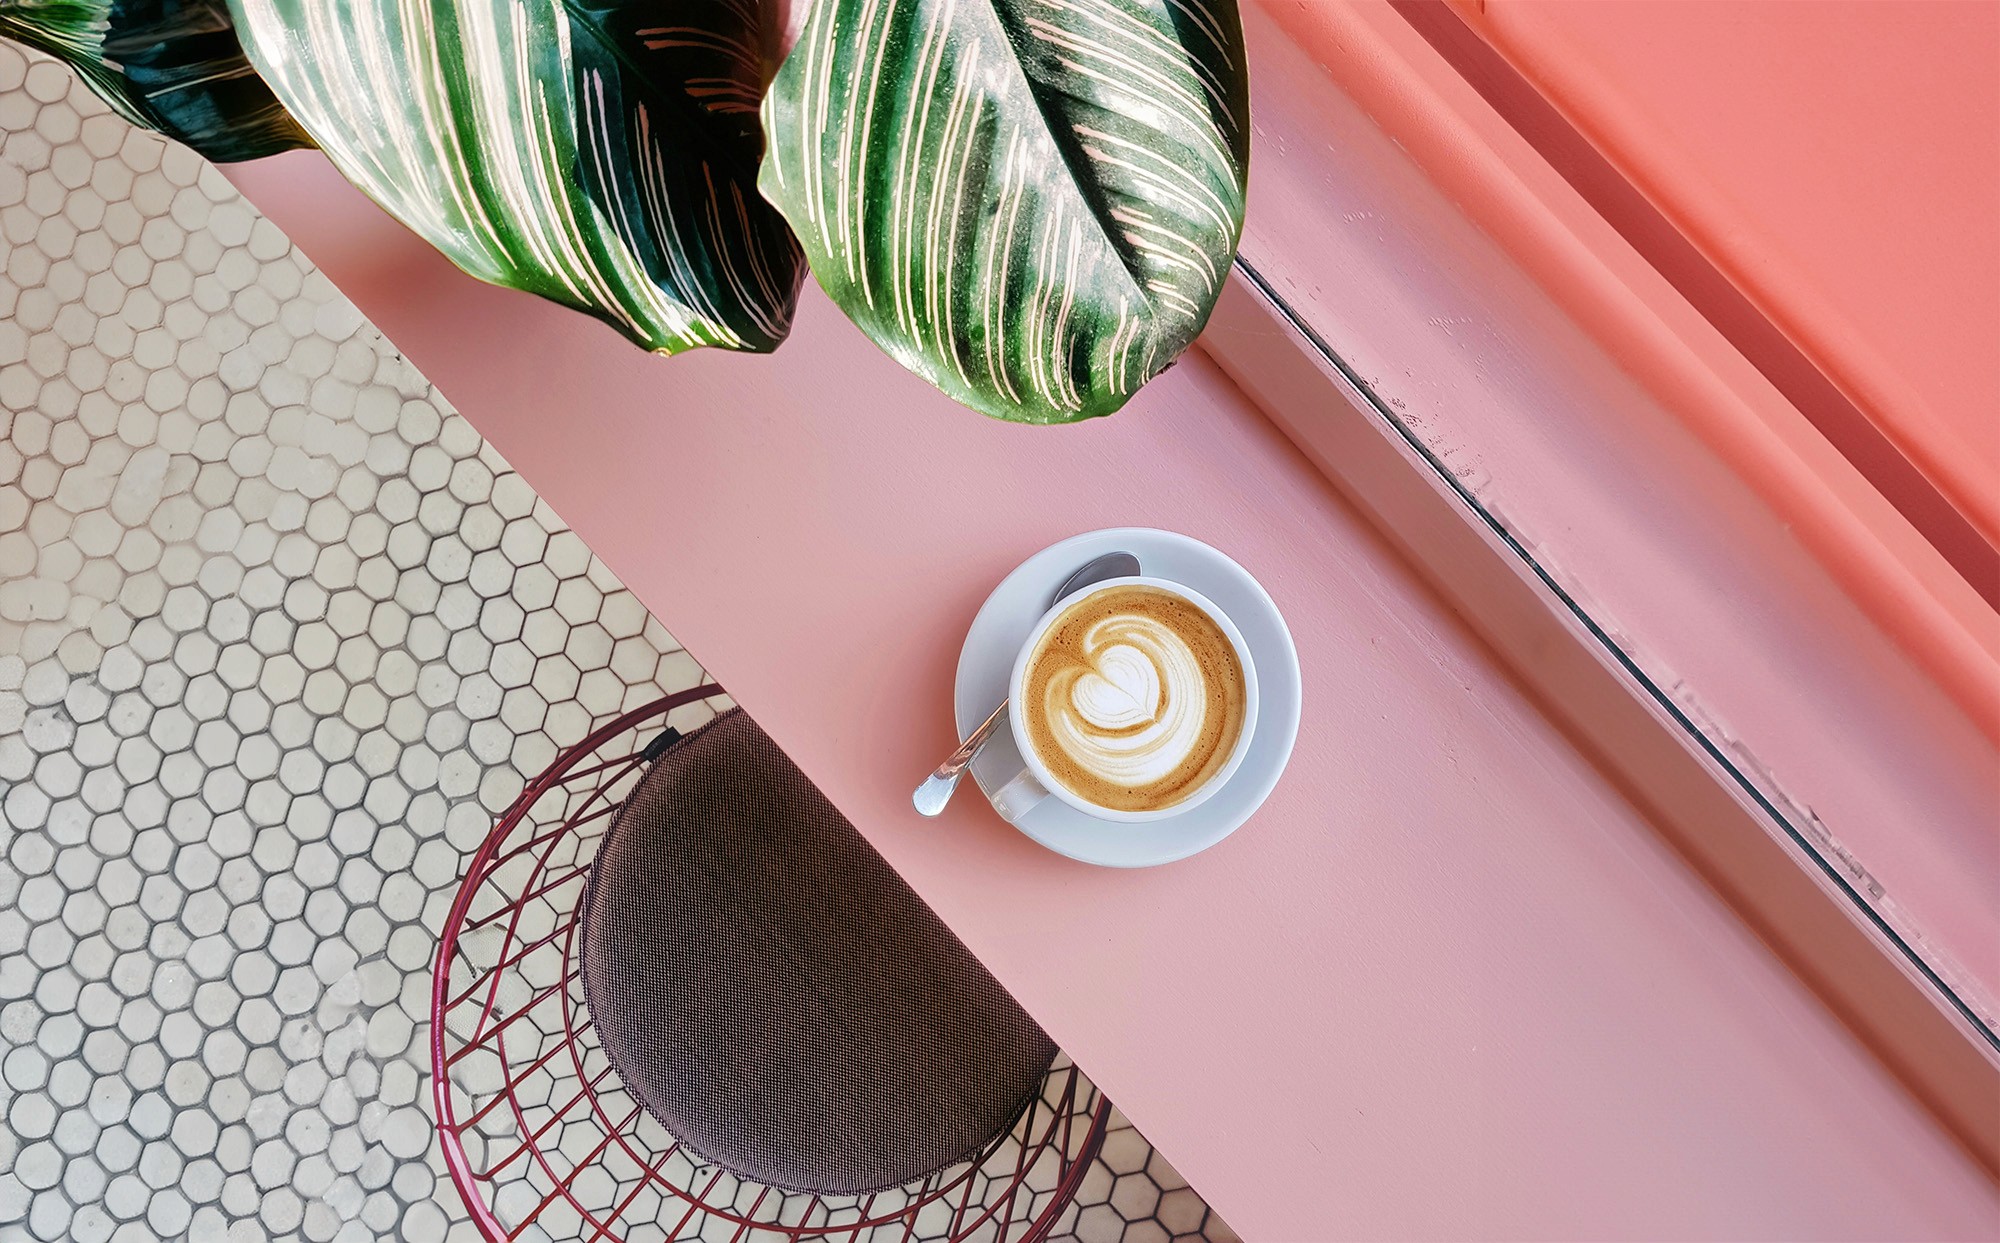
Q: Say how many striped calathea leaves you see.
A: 3